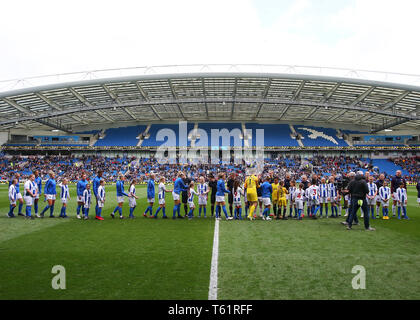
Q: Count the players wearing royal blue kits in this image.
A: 10